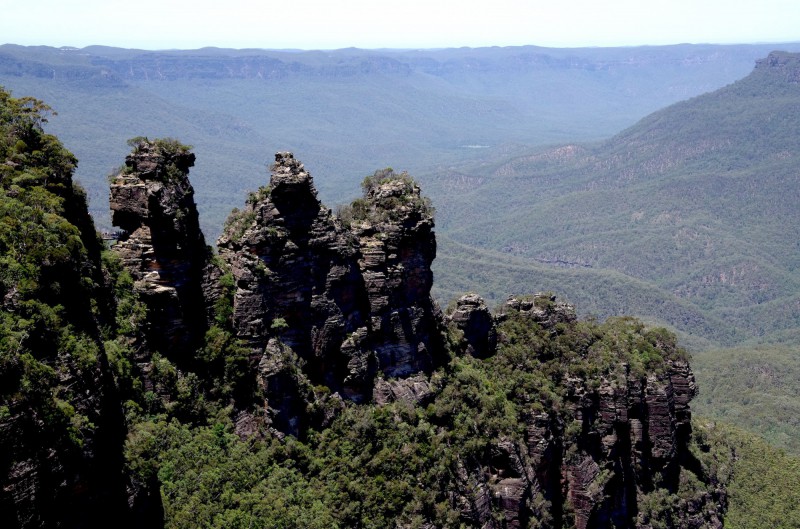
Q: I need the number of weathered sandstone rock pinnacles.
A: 3